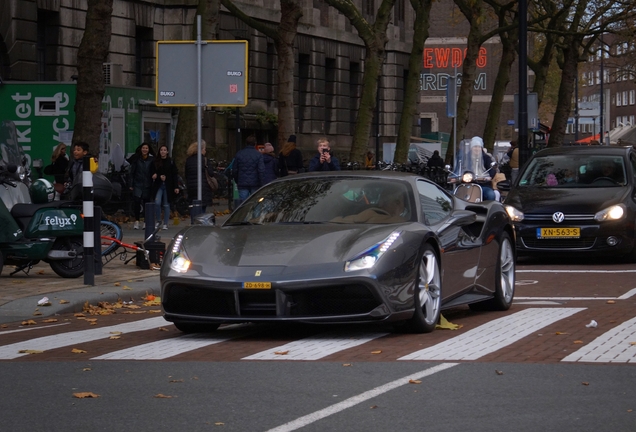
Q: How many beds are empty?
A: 0